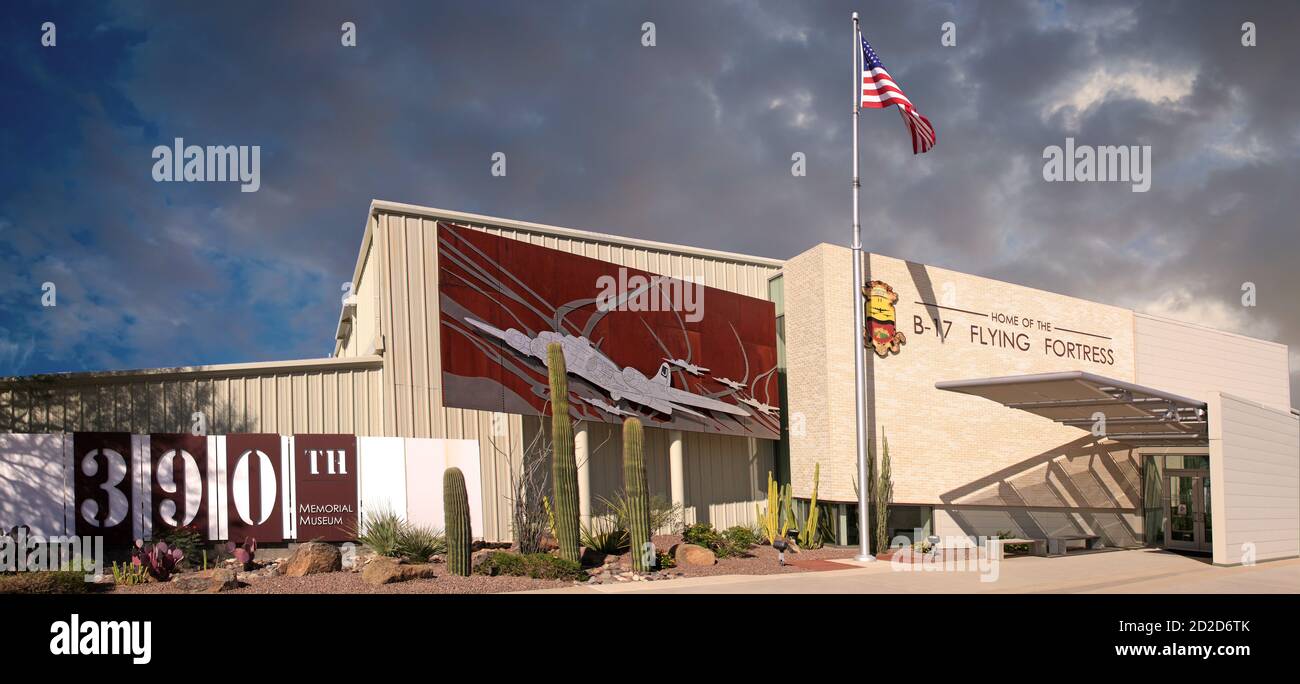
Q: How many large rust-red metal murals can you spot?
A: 1